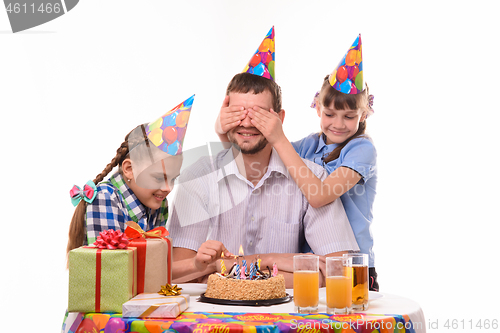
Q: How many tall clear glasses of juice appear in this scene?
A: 3